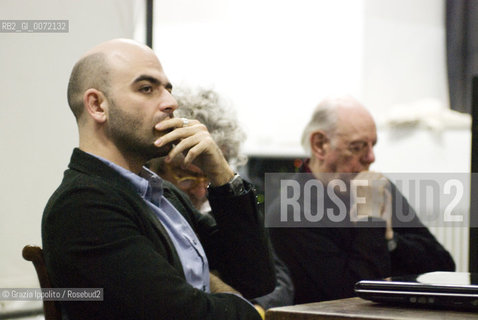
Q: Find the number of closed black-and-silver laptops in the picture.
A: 1